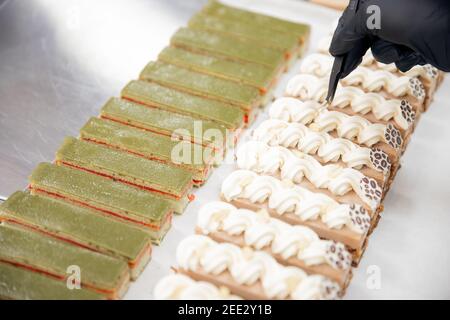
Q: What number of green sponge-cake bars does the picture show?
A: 13